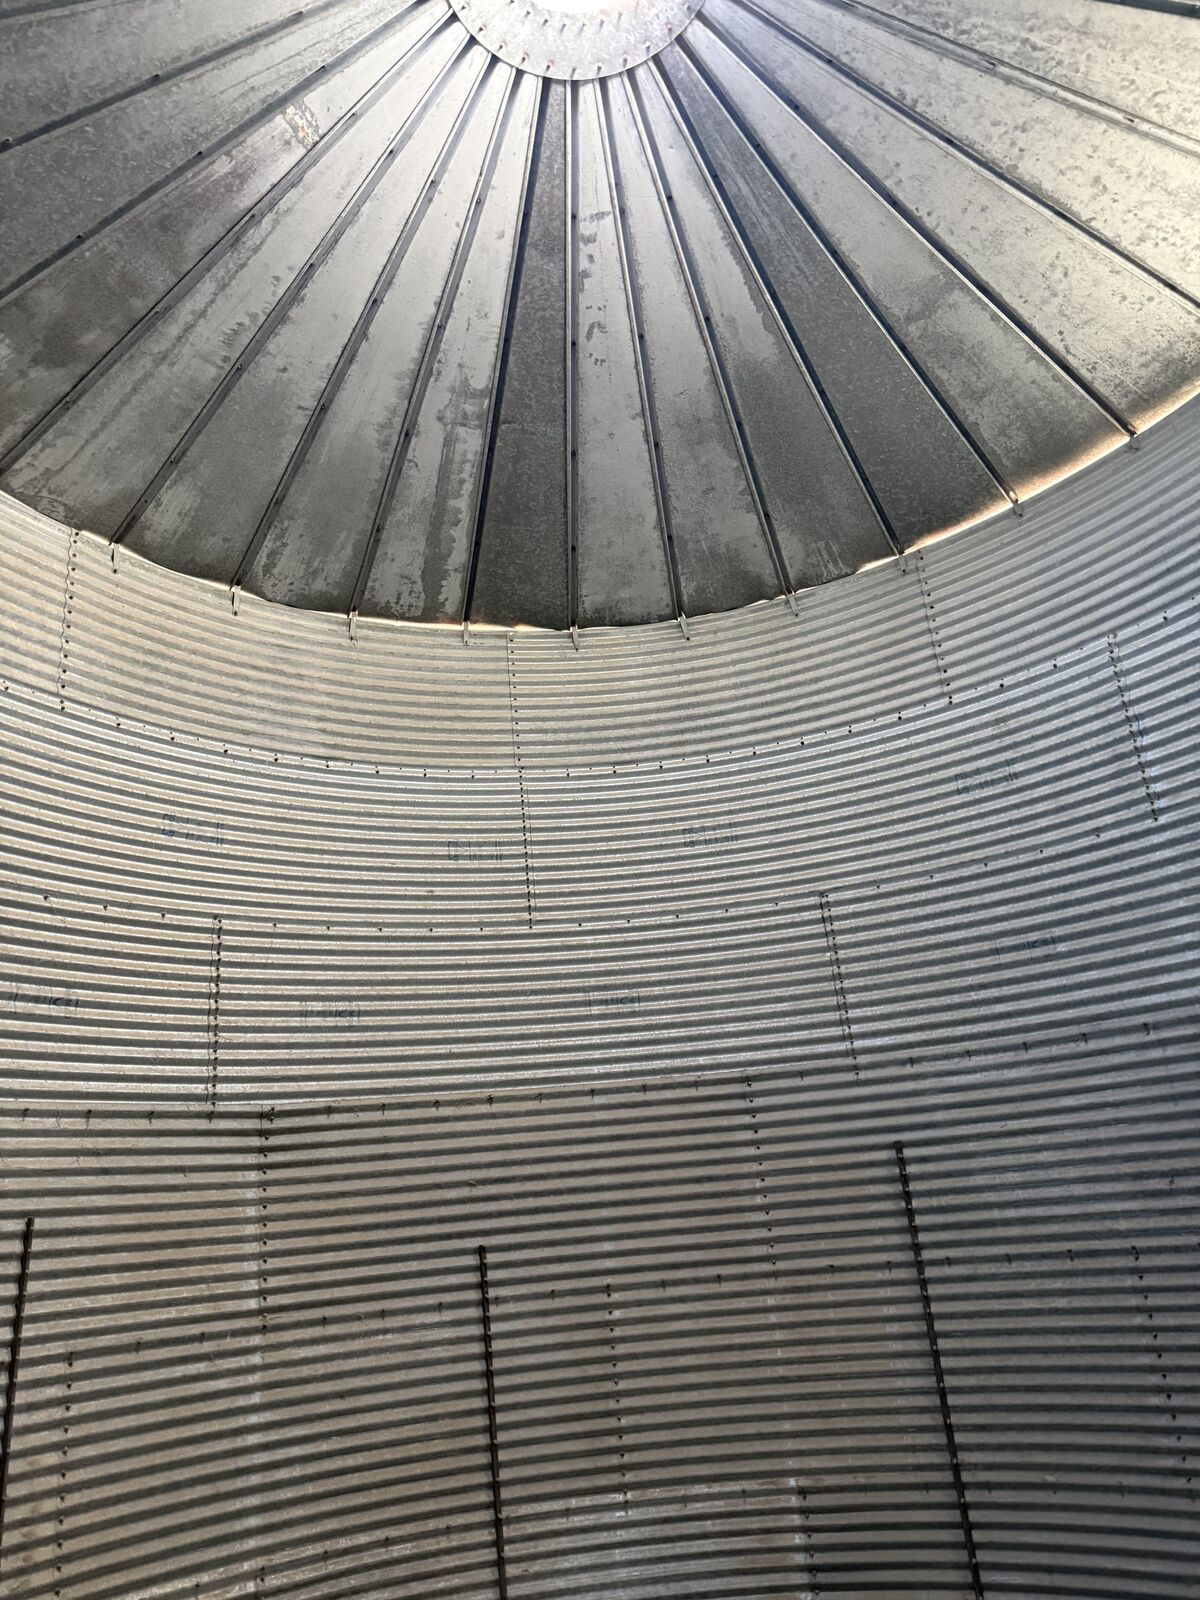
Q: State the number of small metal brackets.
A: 10